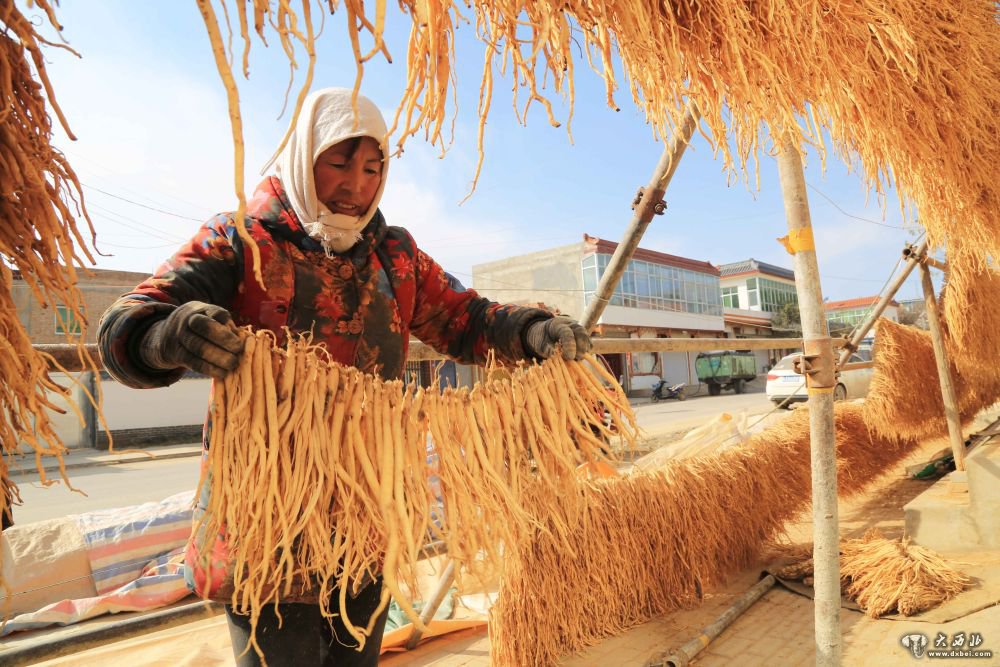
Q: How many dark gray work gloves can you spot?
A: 2